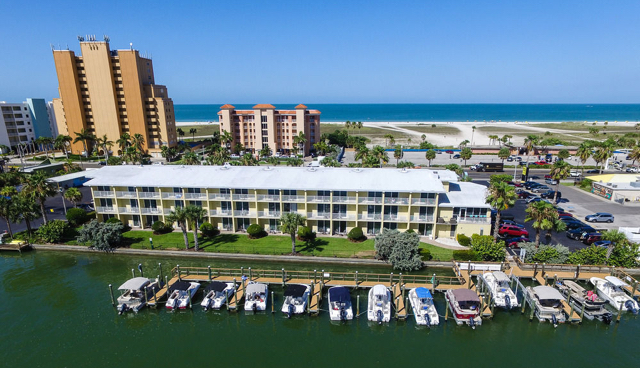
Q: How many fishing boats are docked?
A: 13